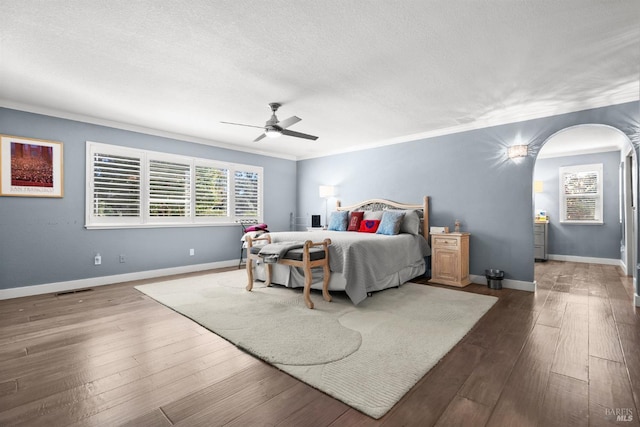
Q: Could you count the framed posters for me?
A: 1